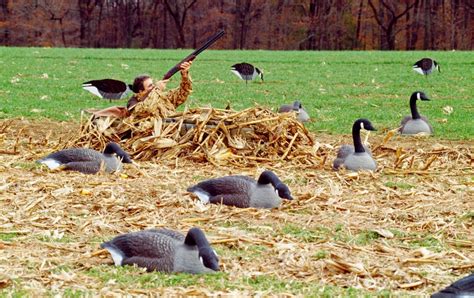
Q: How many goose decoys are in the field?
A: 10